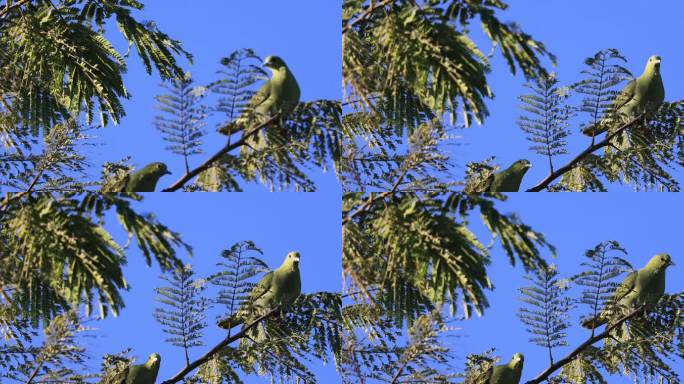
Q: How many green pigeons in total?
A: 8